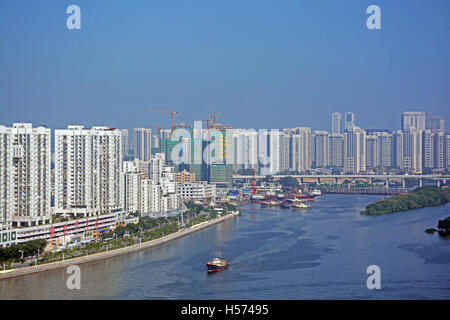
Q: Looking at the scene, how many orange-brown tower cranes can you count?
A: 4